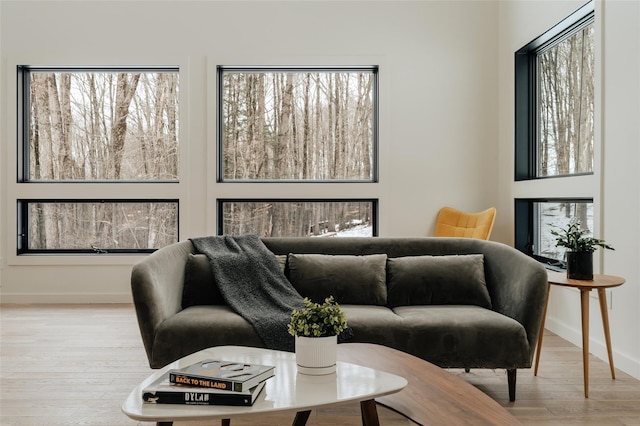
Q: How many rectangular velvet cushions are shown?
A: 3